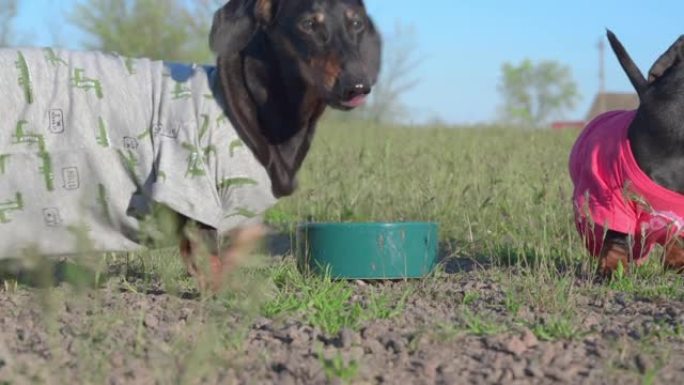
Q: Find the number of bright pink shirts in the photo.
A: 1